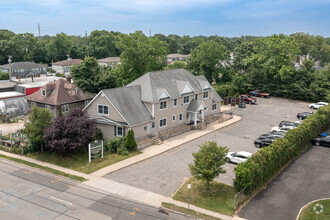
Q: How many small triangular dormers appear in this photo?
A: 3